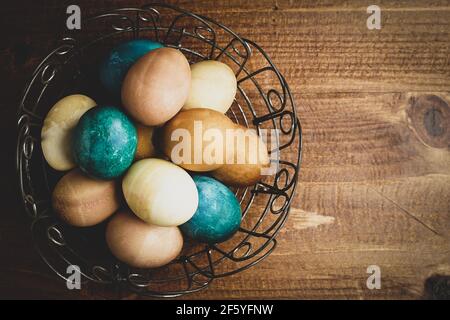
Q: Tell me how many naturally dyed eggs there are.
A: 12